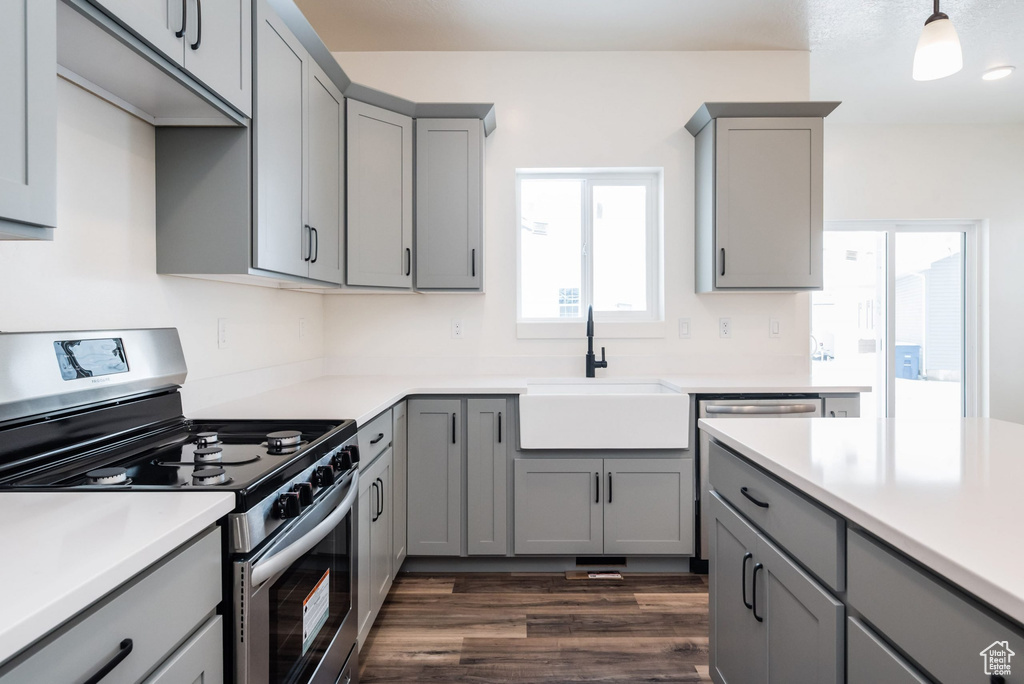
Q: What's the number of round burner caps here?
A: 5